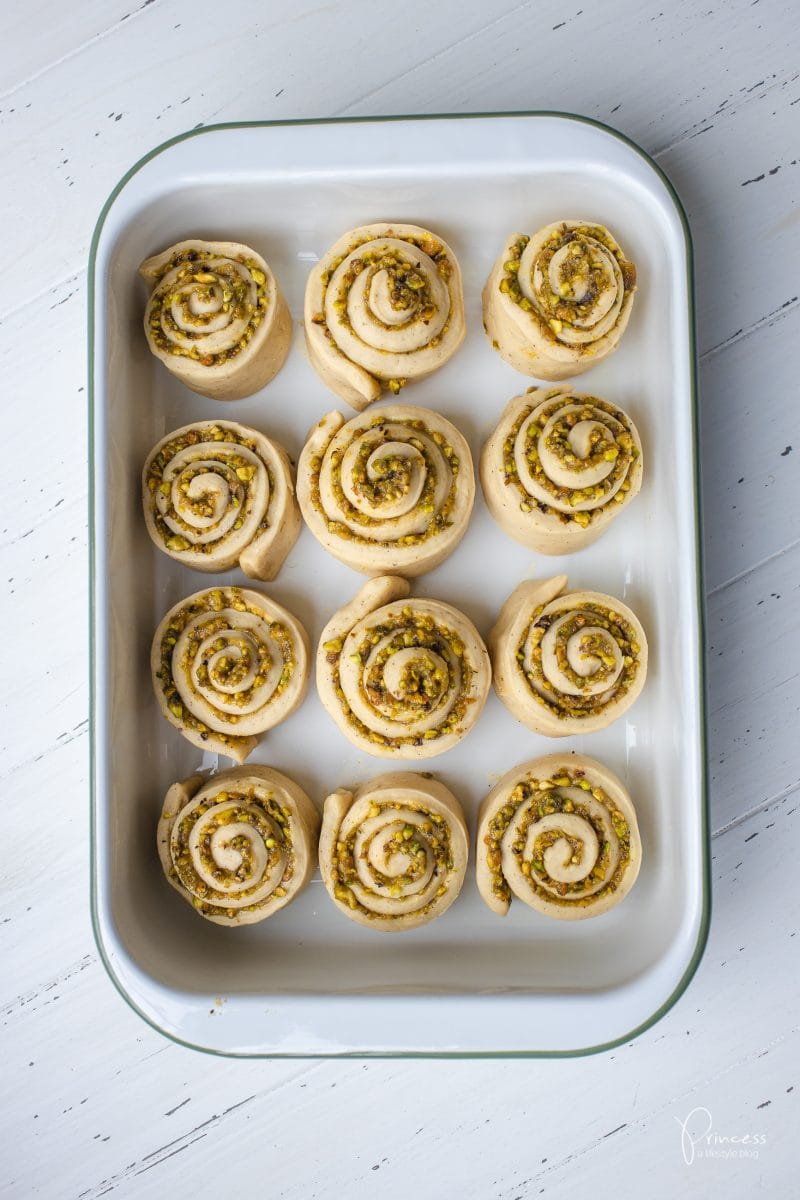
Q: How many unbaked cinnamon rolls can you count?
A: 12